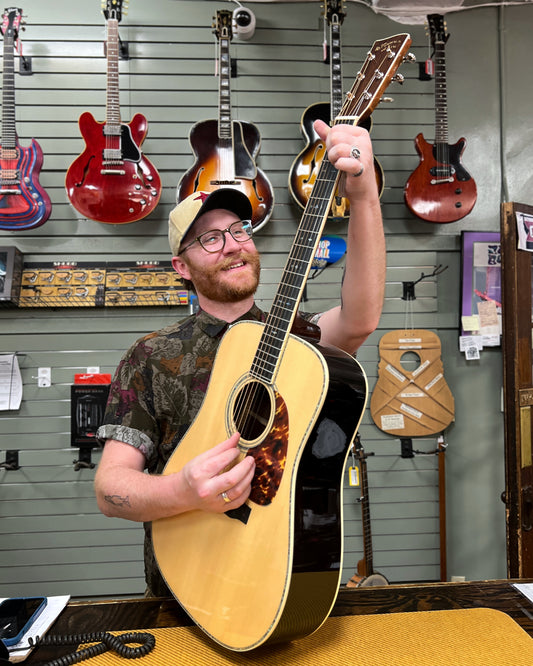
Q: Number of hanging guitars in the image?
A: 5